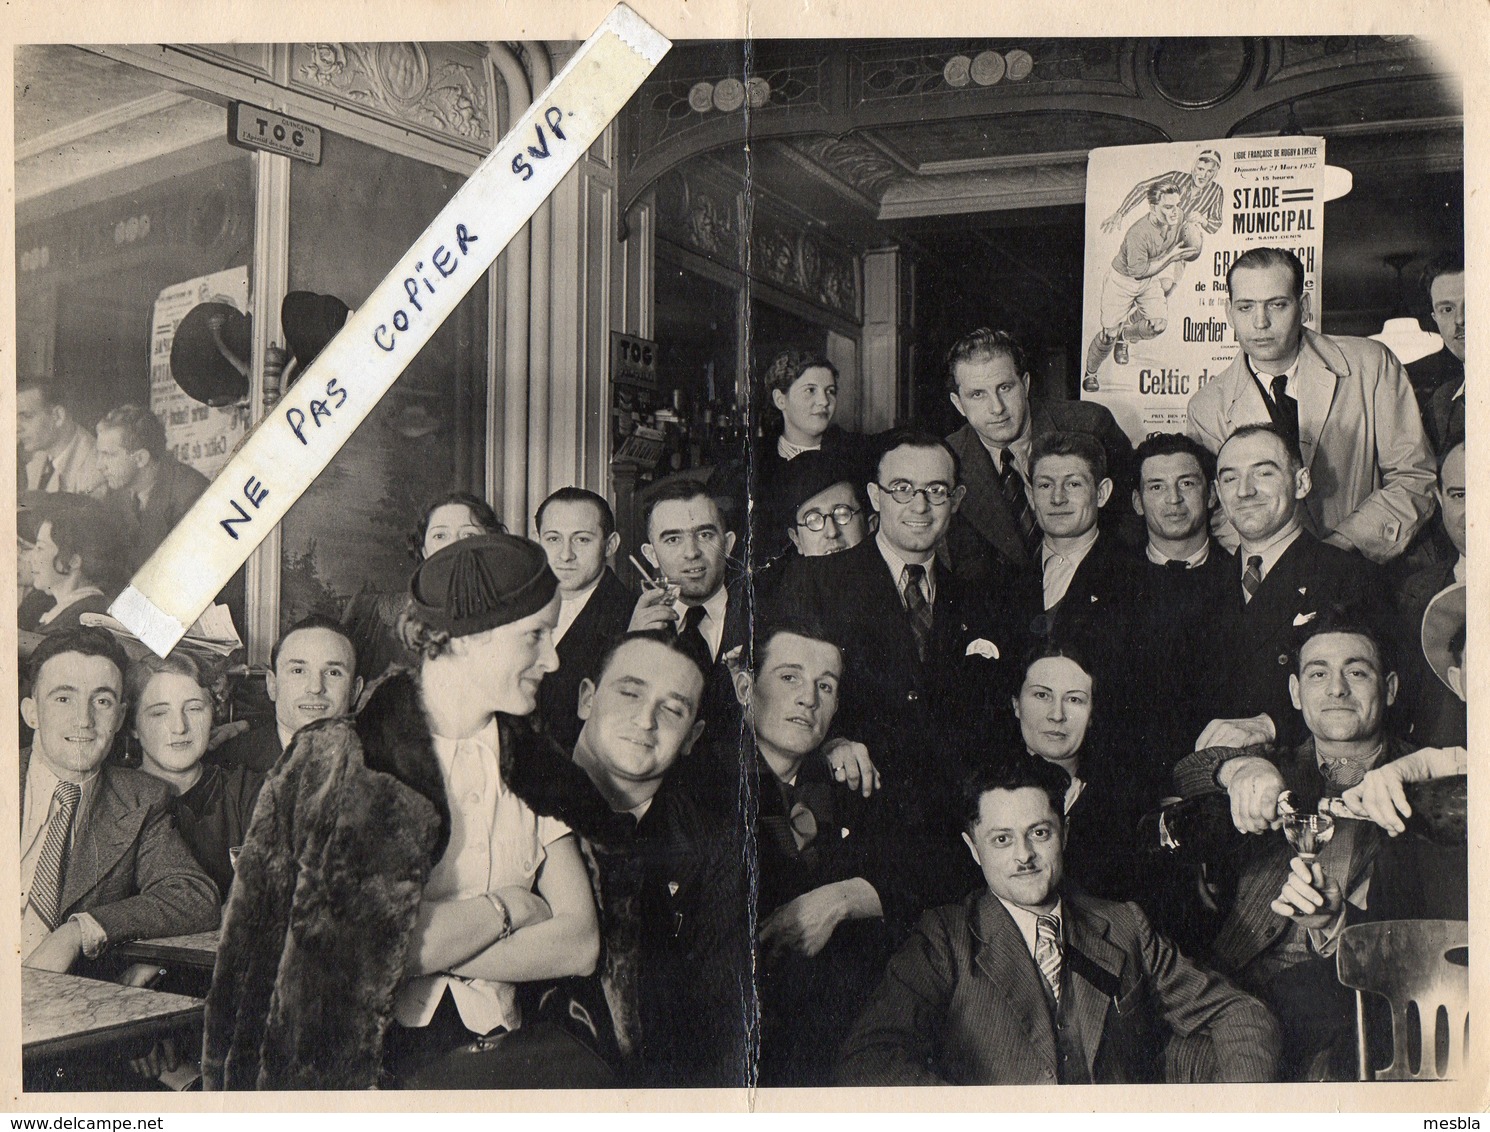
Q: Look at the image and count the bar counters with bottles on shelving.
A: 1